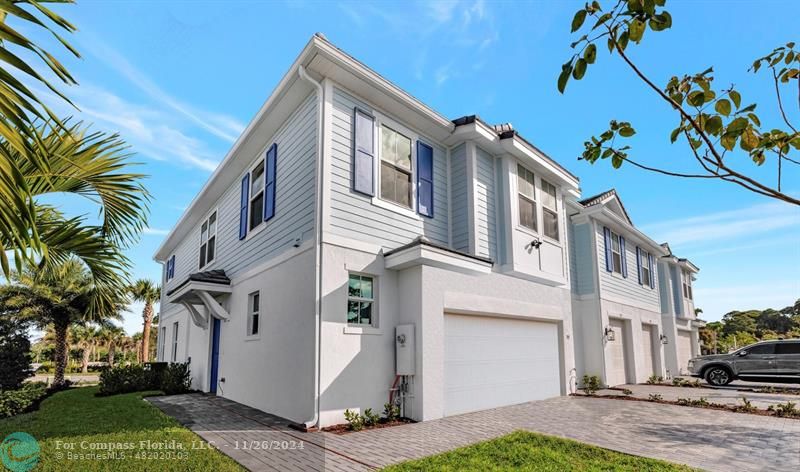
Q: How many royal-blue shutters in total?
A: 10